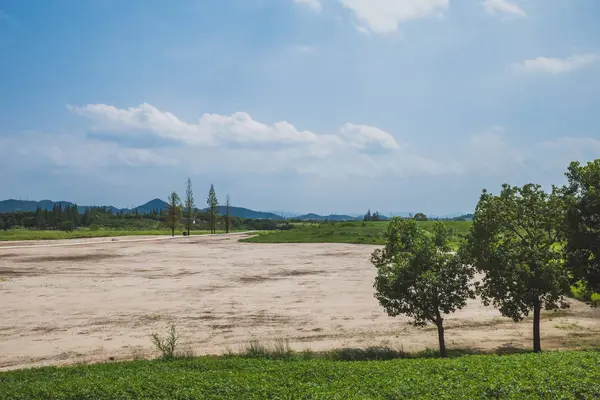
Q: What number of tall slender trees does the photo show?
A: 4